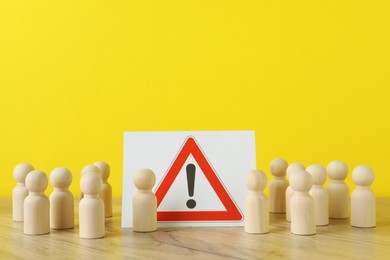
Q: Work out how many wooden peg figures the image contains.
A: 14